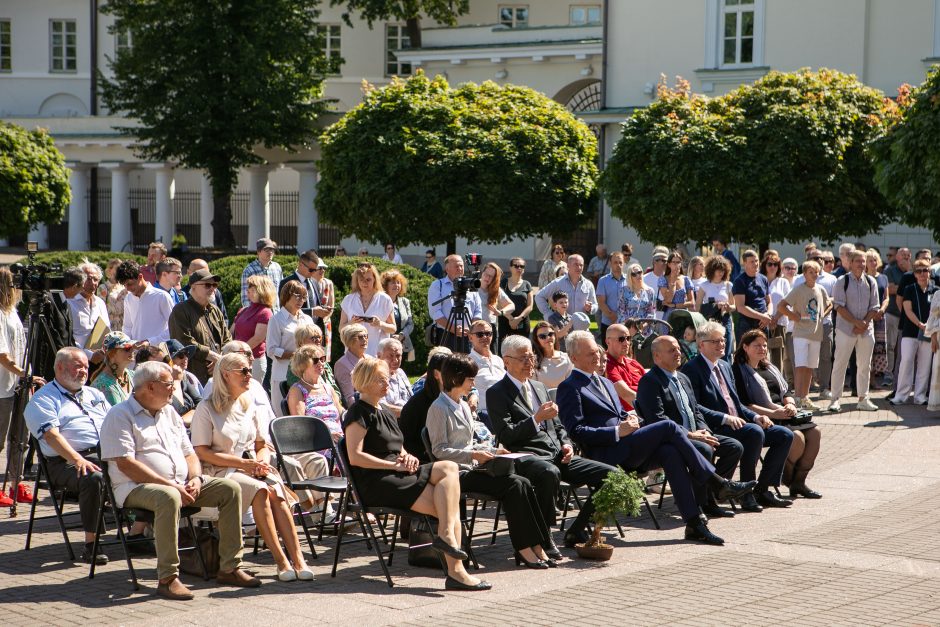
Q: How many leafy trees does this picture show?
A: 6